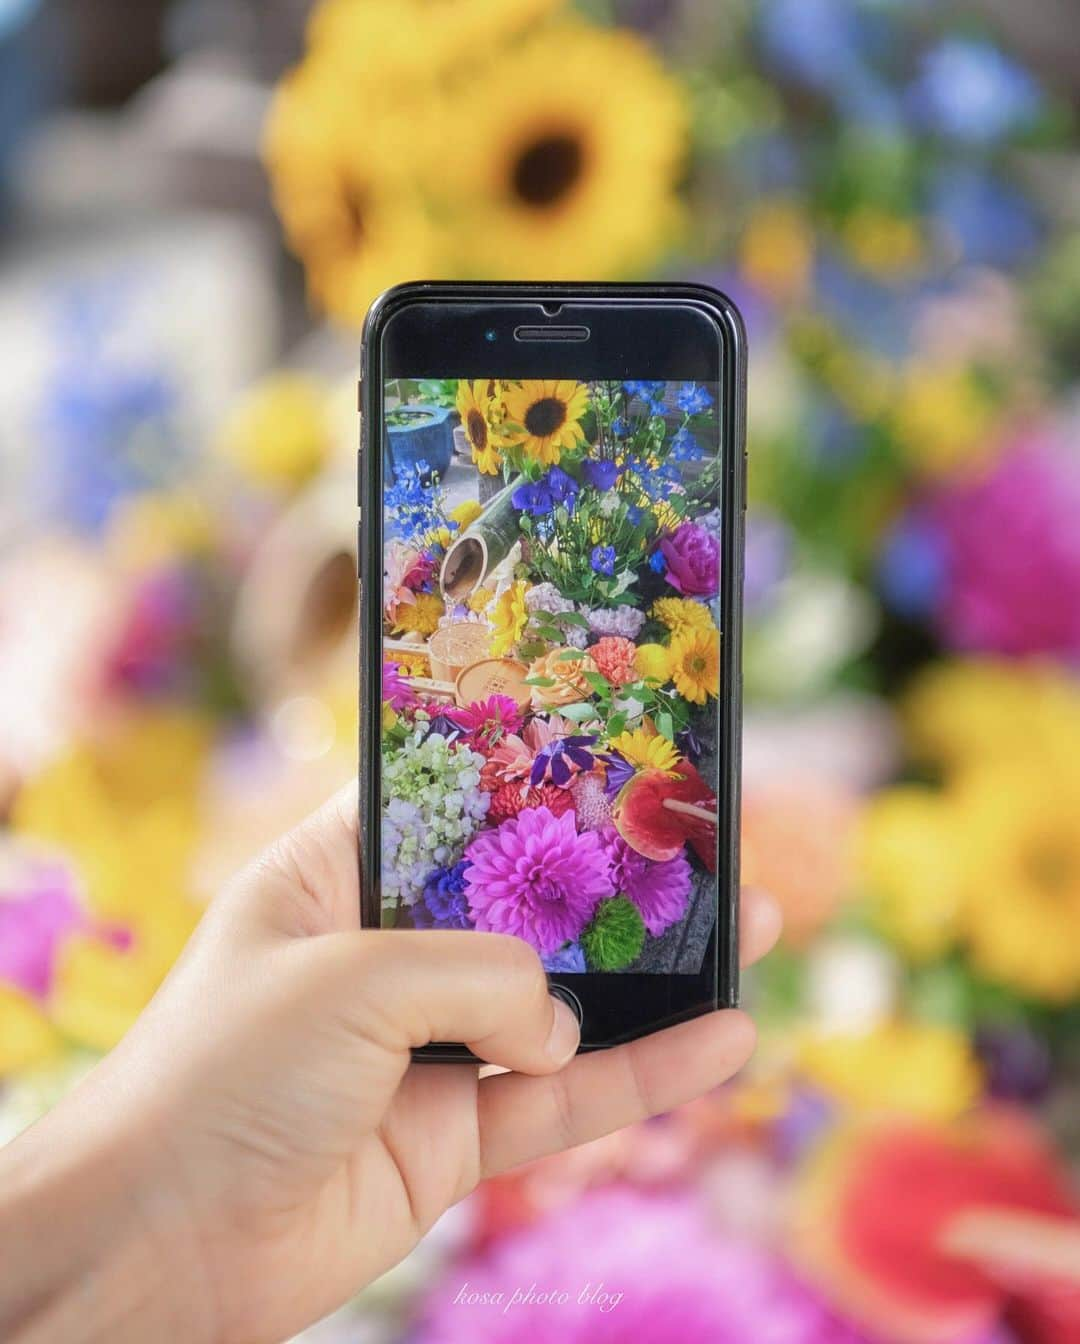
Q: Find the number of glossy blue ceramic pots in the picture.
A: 1